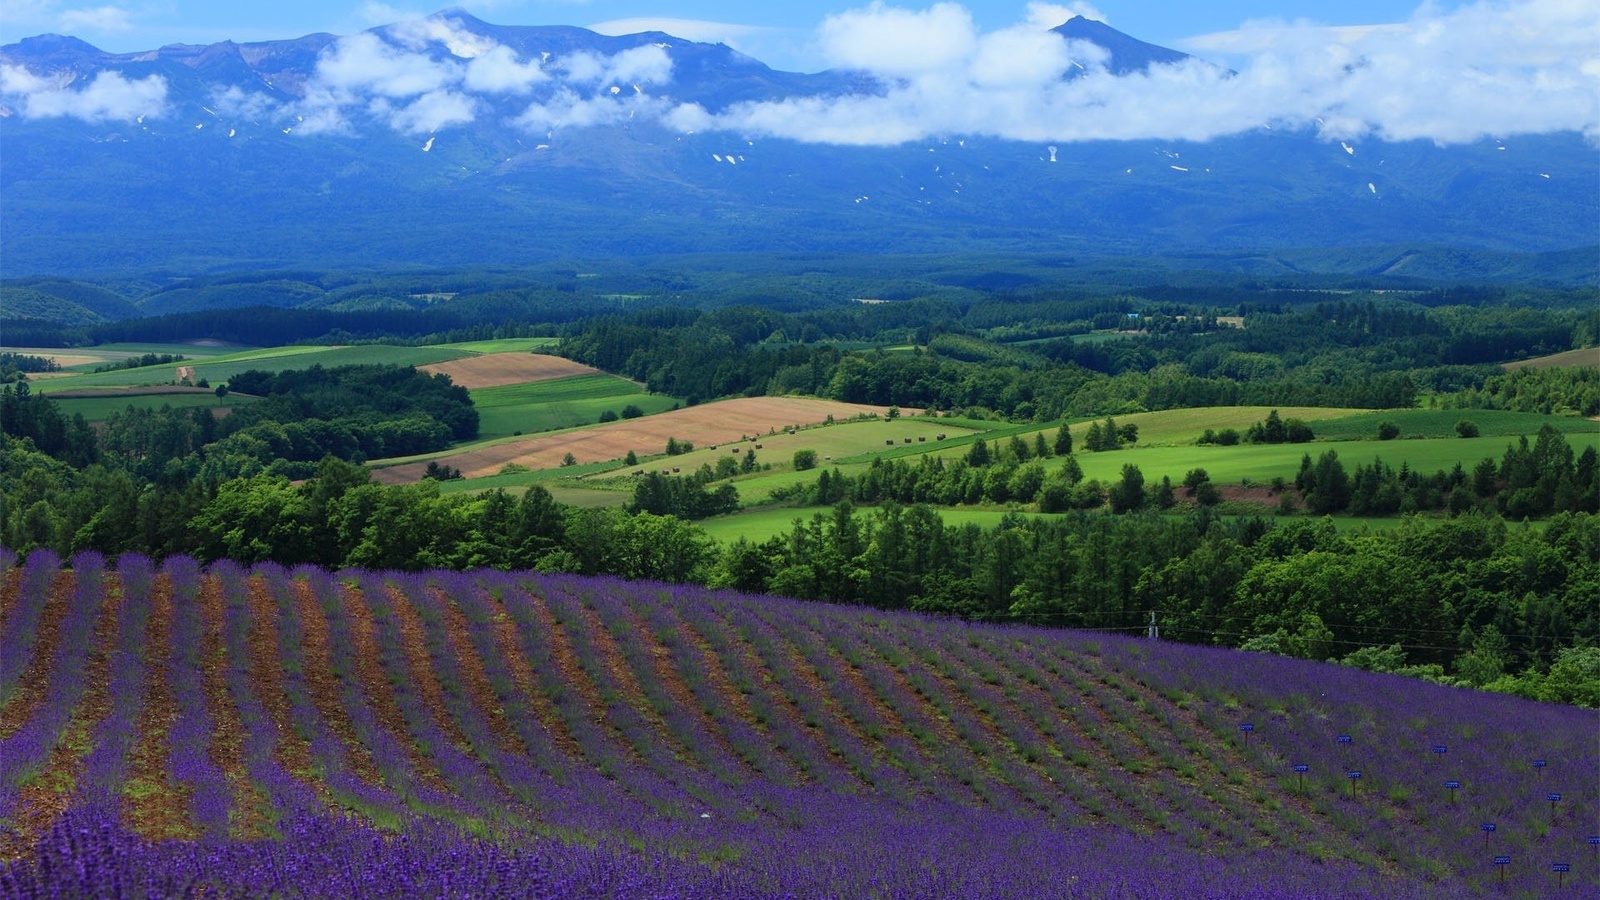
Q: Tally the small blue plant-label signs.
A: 12